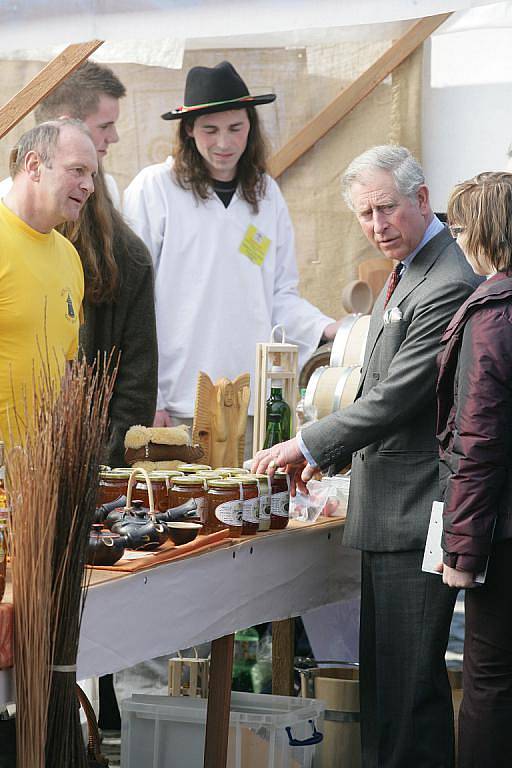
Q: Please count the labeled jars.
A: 4